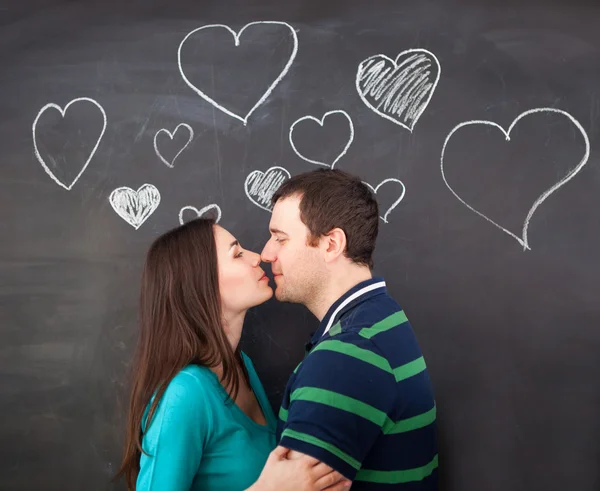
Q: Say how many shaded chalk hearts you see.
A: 3